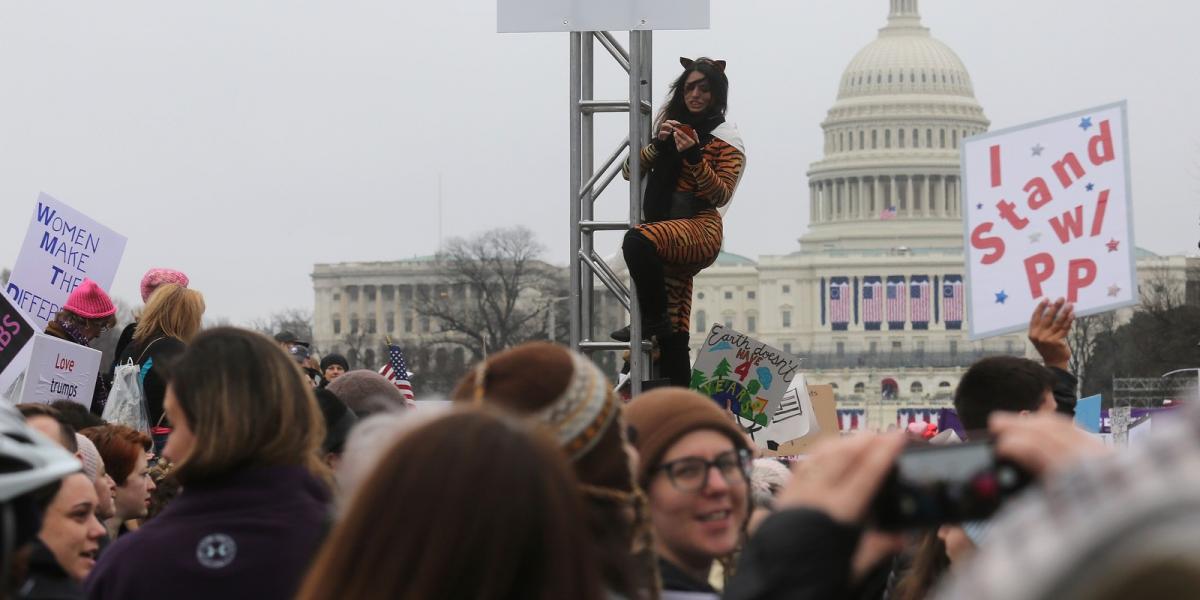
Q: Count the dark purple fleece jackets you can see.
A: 1